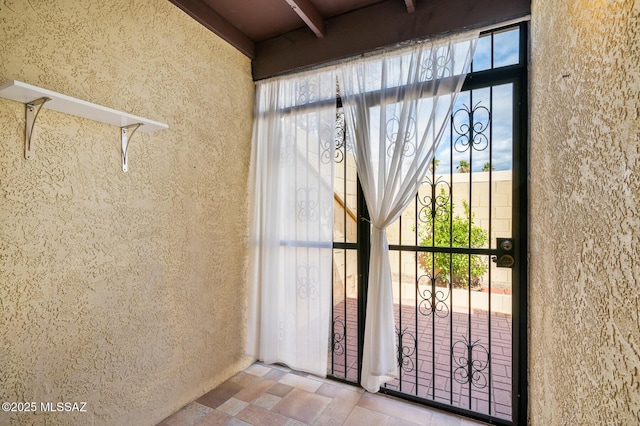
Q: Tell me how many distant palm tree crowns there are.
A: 3